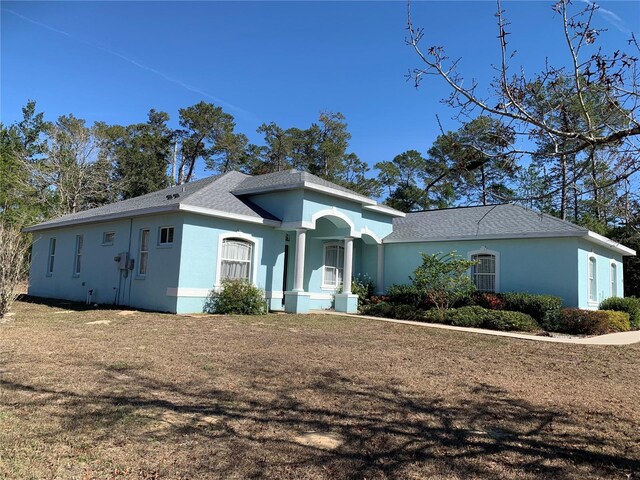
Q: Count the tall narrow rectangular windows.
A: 3